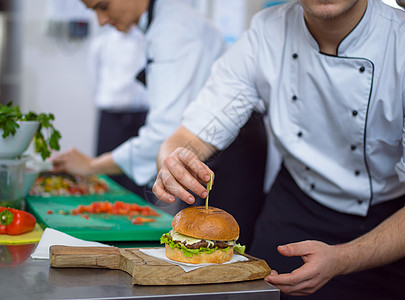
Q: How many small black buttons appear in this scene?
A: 10